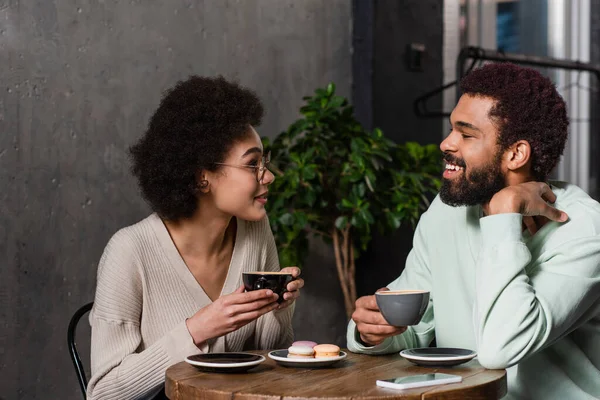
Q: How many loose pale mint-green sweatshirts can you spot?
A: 1